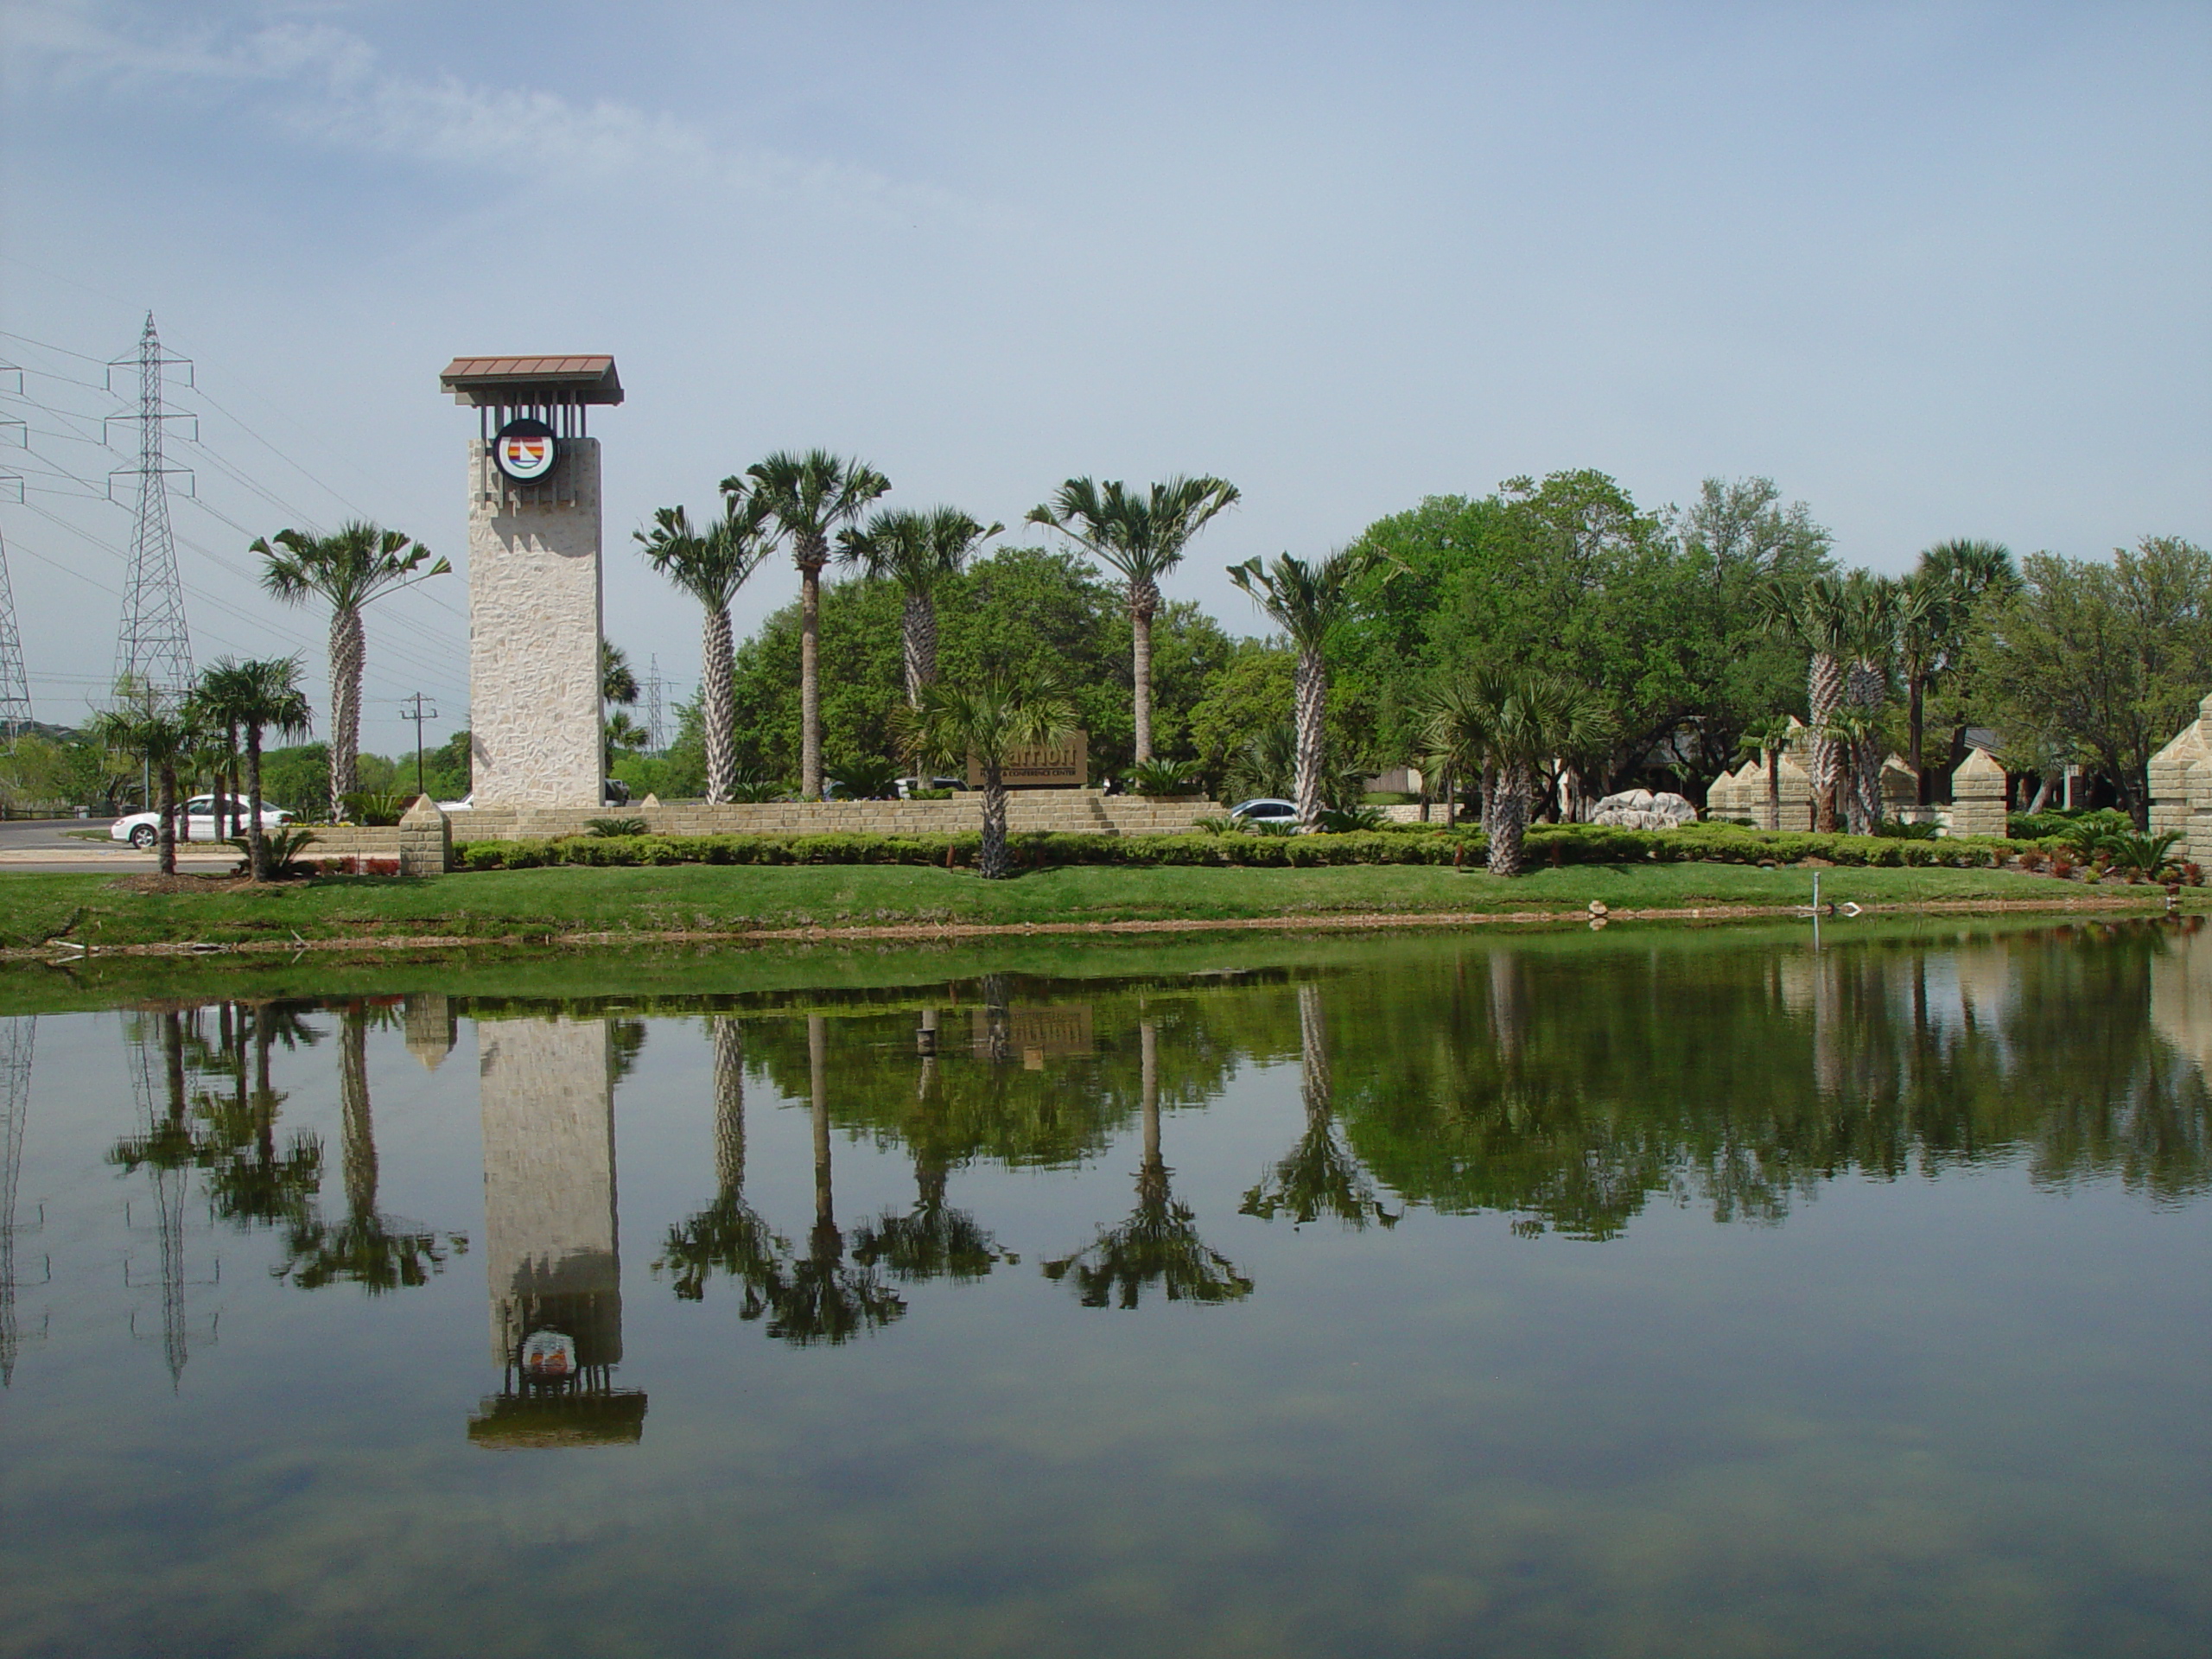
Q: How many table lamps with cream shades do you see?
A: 0